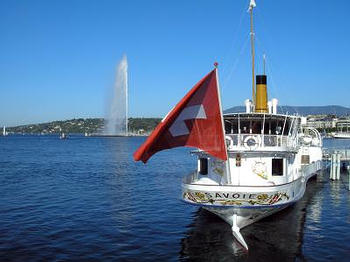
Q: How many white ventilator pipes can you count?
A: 3